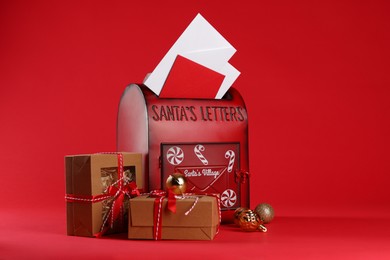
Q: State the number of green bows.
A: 0